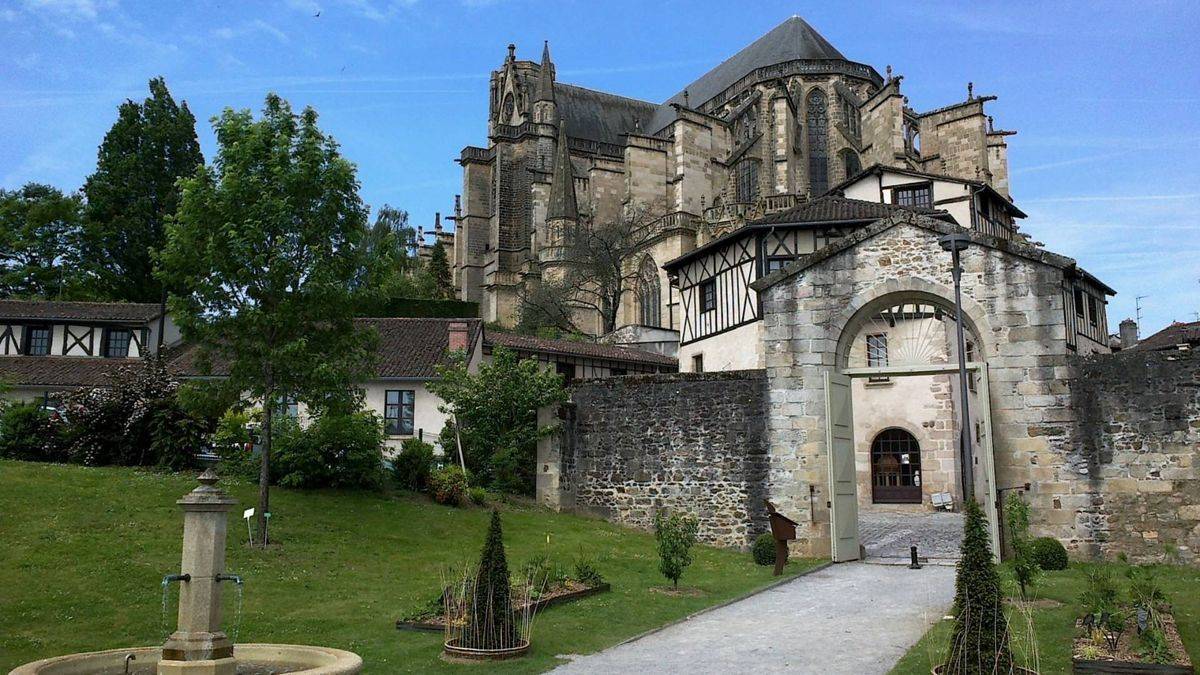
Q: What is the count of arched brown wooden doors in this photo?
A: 1